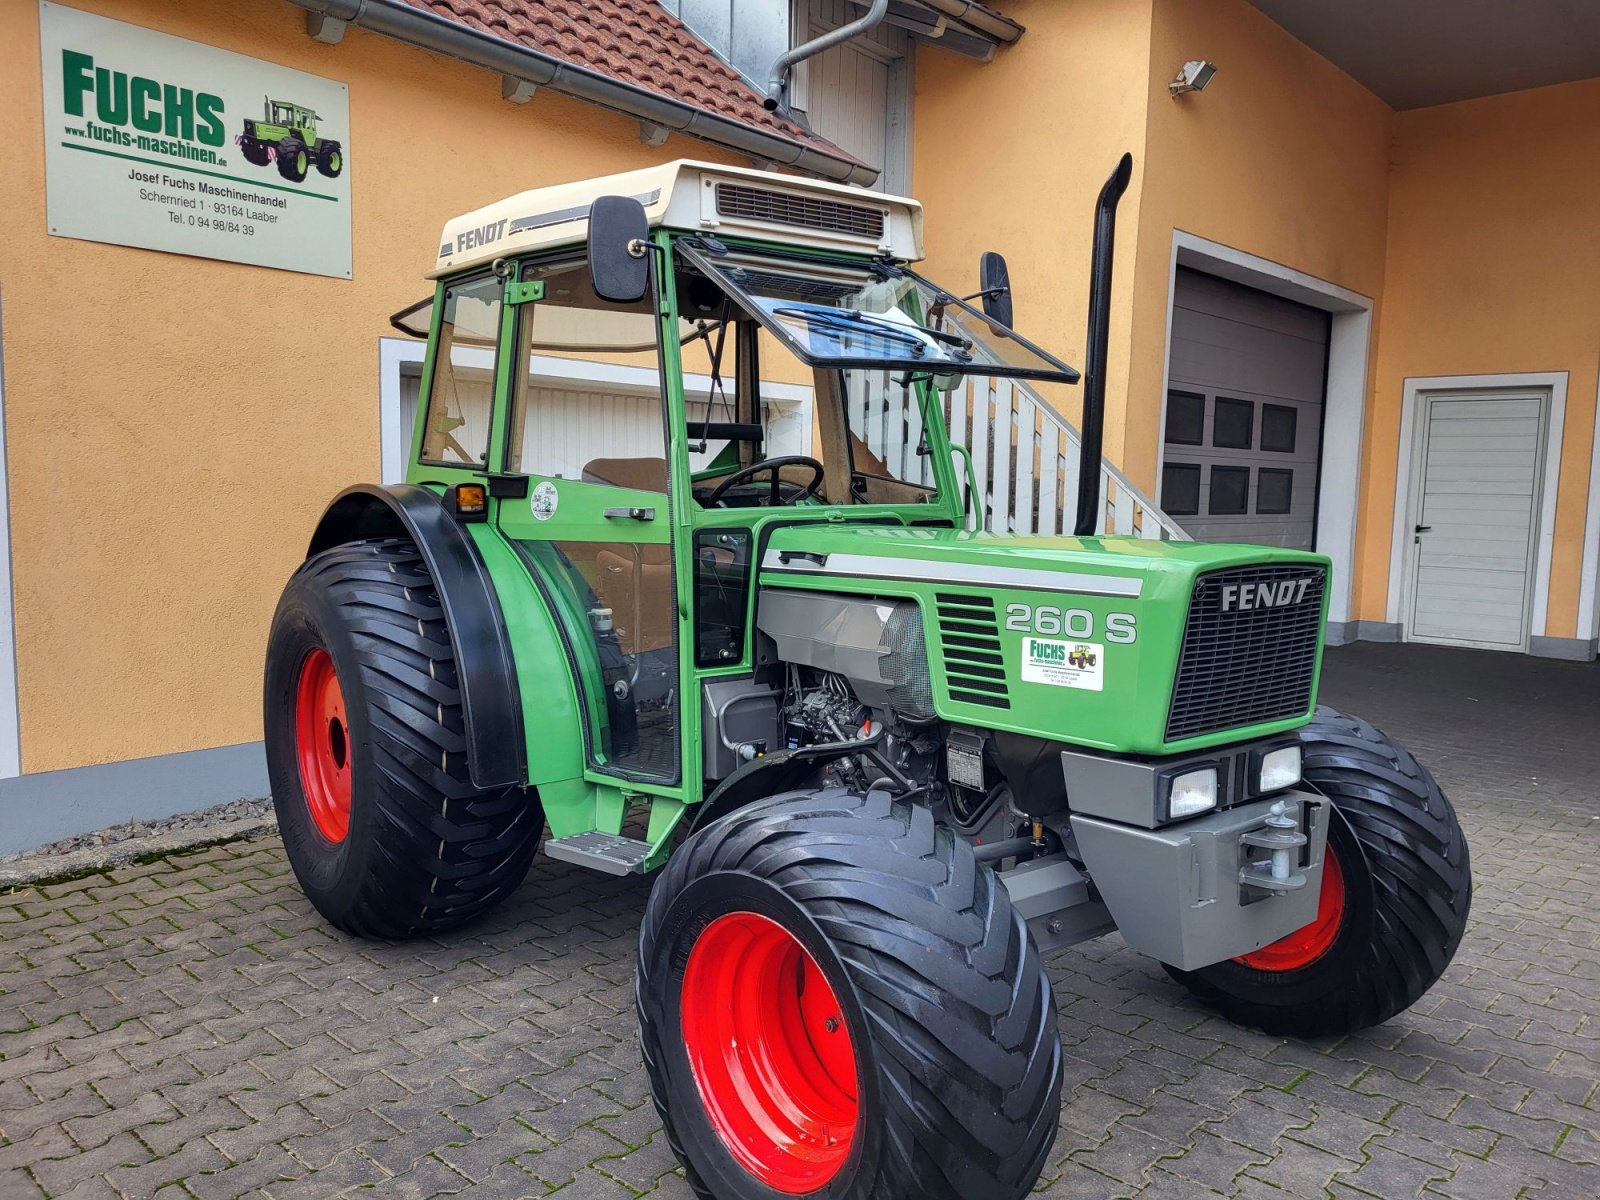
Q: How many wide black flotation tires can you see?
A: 3